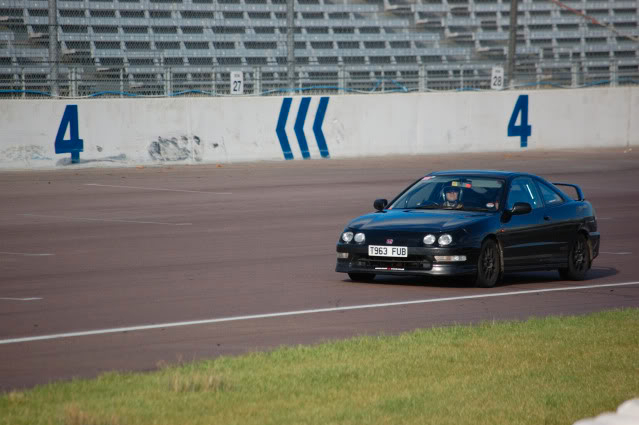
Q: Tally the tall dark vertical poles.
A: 3